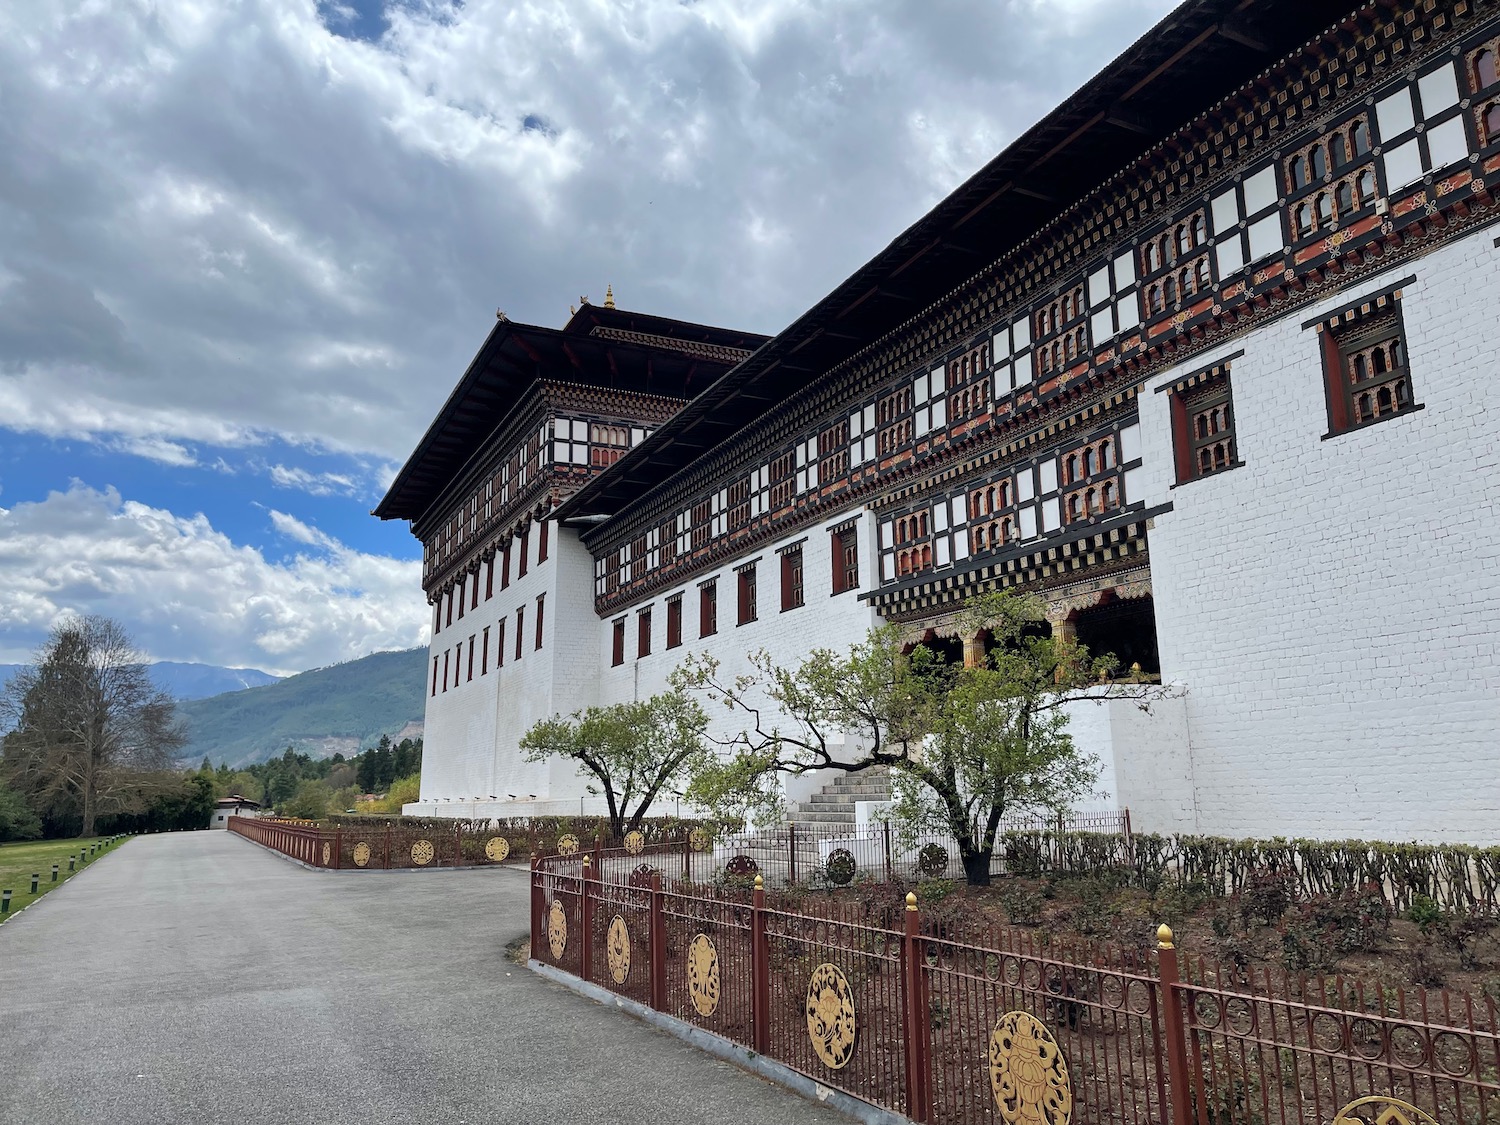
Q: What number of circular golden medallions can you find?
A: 13